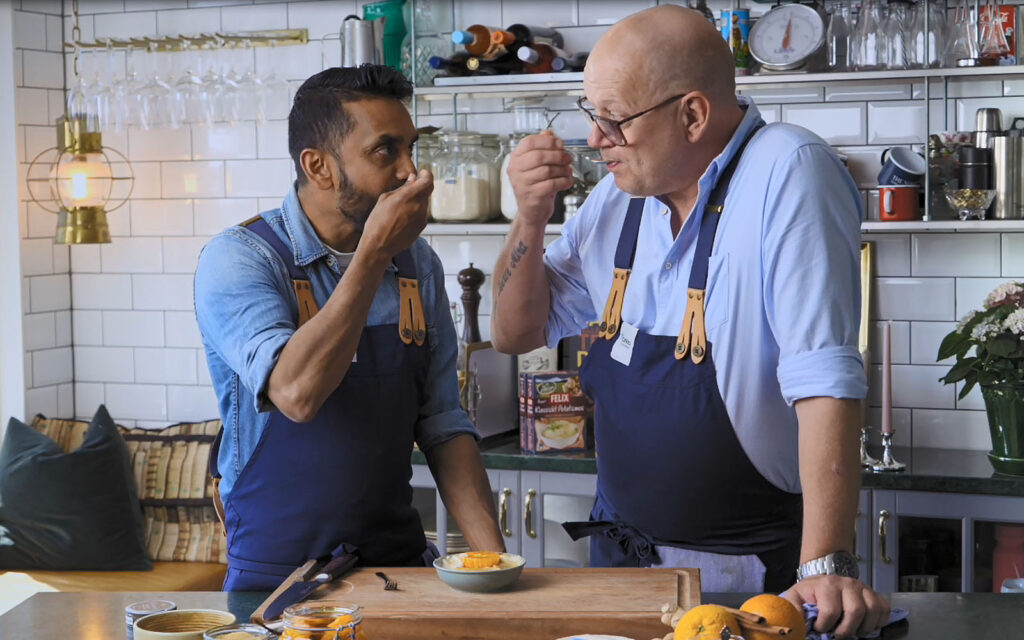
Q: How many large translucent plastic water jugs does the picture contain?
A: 0